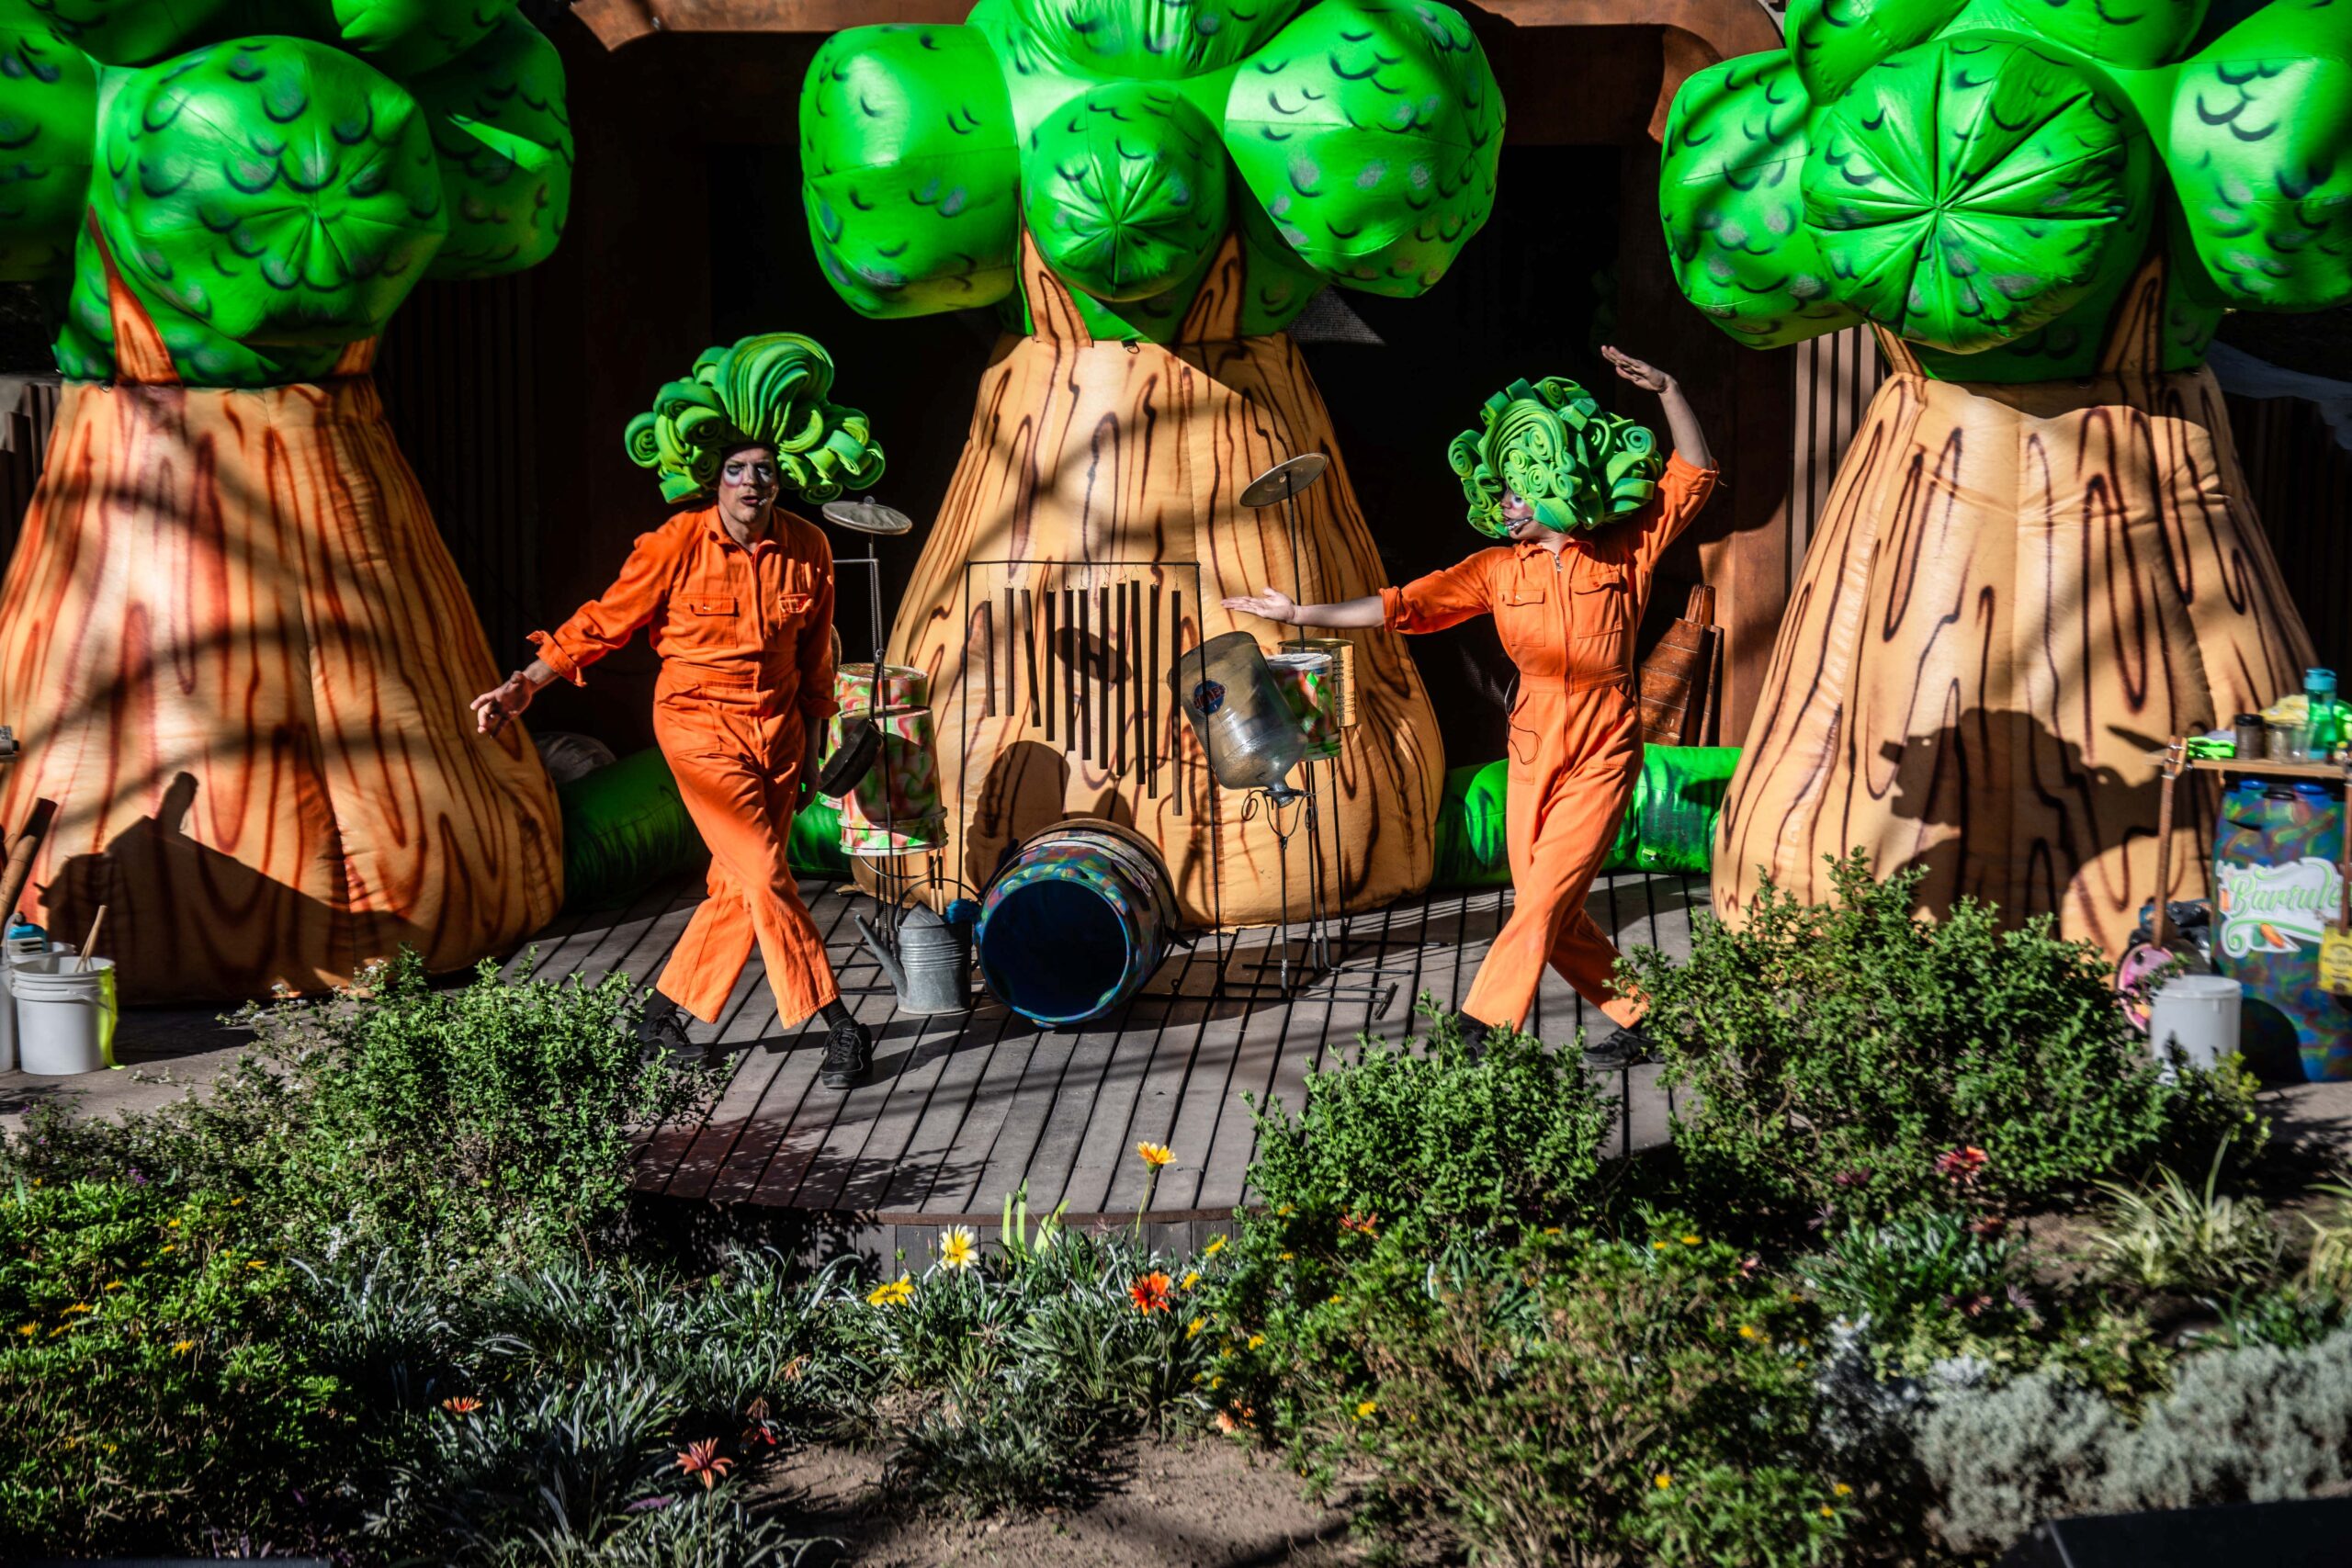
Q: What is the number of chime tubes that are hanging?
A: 11